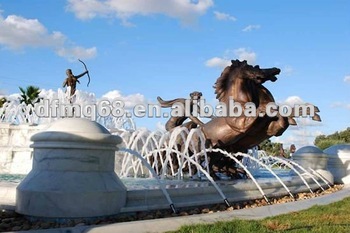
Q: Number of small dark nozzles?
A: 7